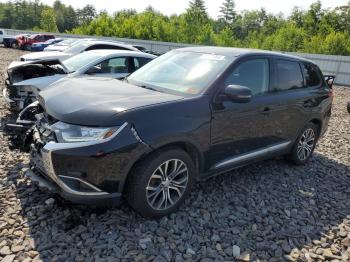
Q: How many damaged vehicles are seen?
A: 2